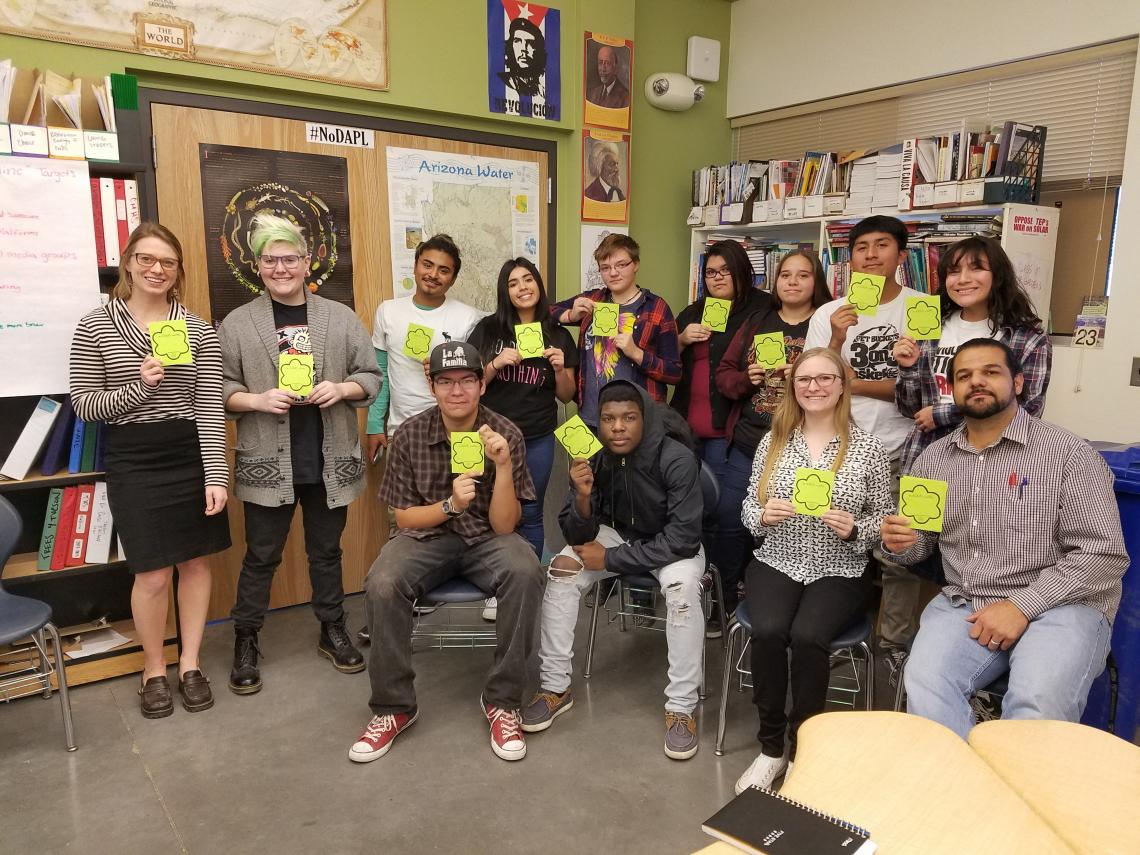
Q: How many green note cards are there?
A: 13